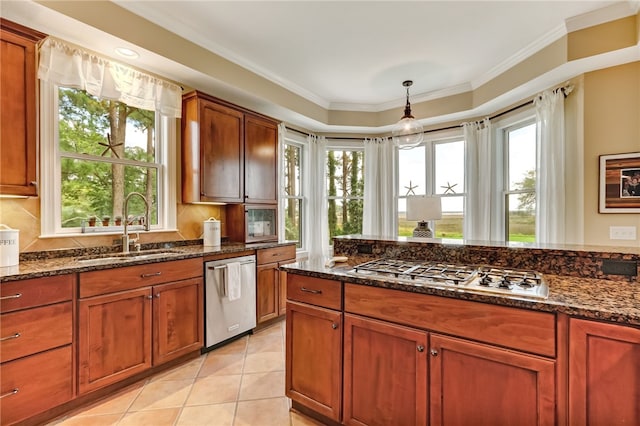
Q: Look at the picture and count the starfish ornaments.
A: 3